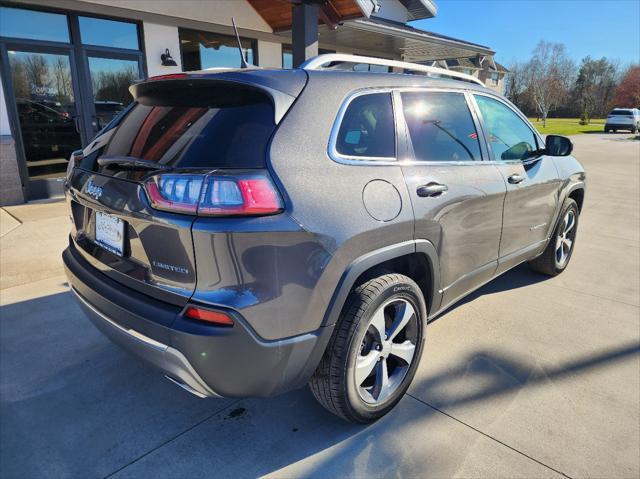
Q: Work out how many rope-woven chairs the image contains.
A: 0